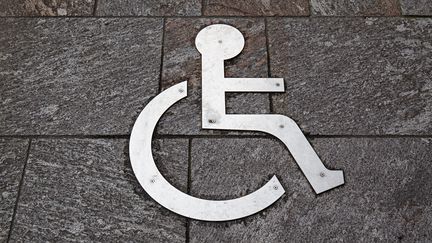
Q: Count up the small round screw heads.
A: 8